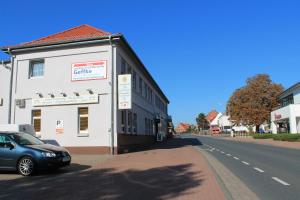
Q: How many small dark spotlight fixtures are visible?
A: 5